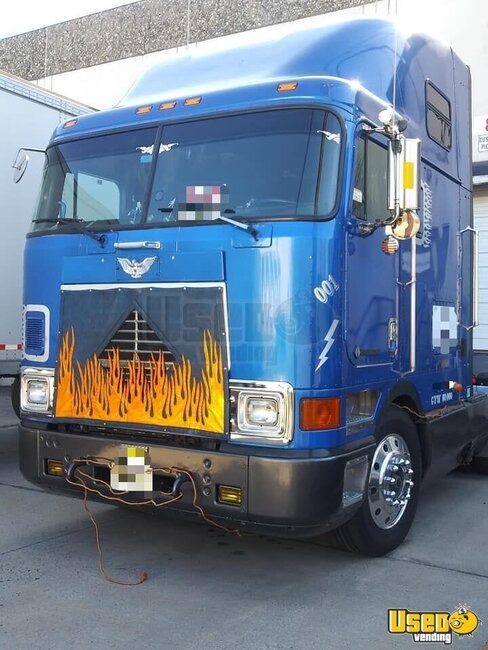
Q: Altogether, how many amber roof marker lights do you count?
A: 5